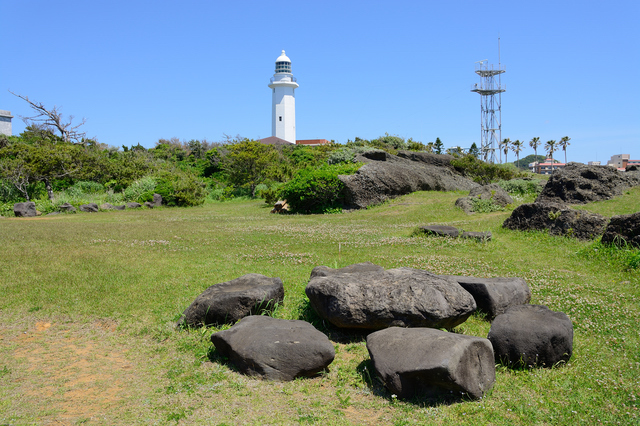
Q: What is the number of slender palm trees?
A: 5